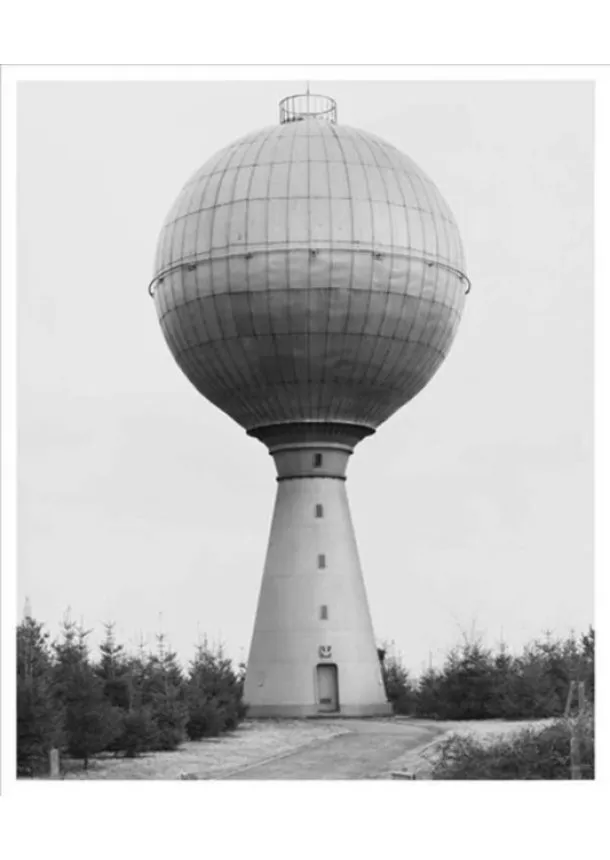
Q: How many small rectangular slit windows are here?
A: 4